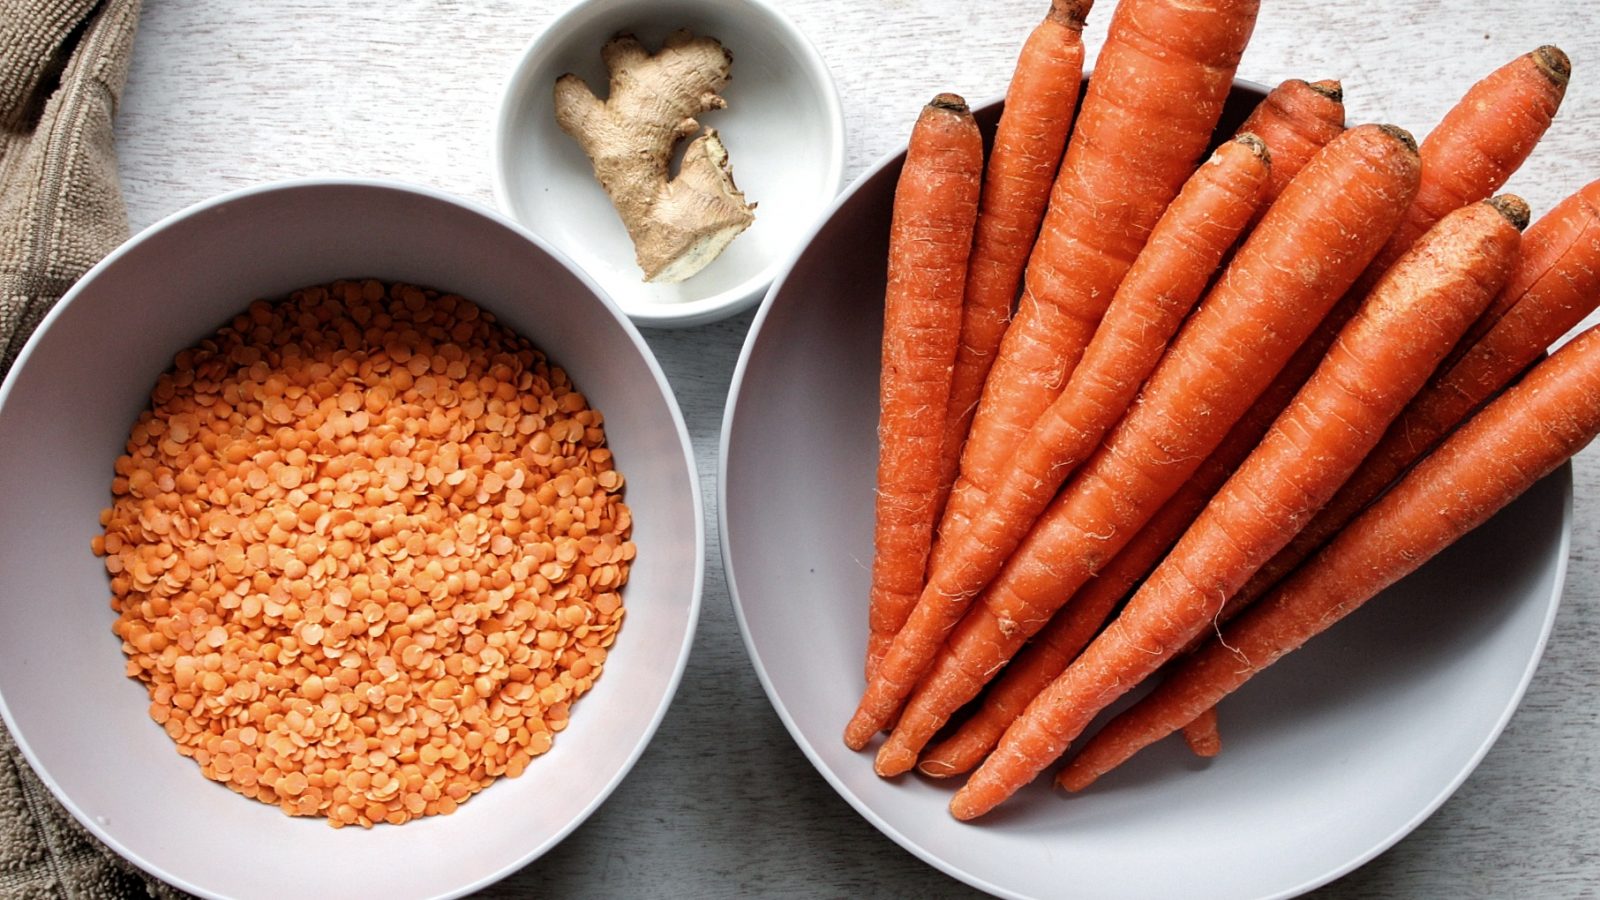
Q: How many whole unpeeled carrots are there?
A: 10